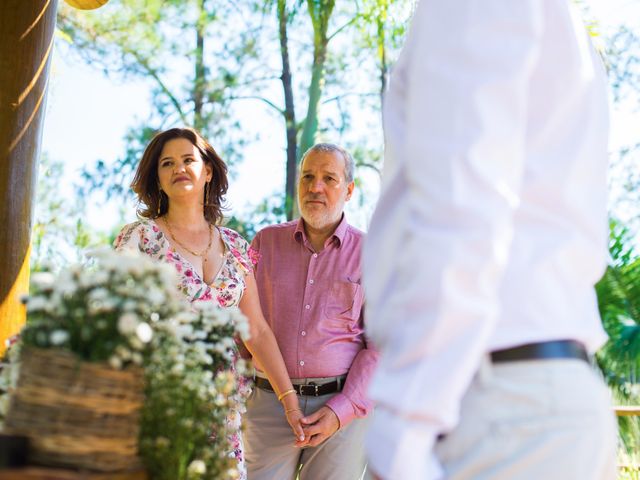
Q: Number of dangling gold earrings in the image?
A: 2